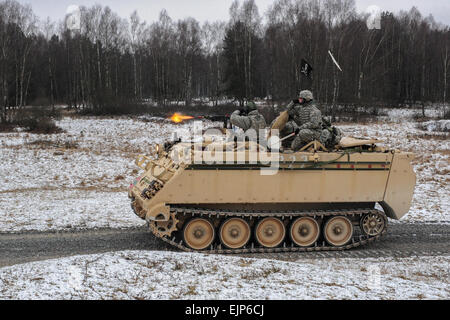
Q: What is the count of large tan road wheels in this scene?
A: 5